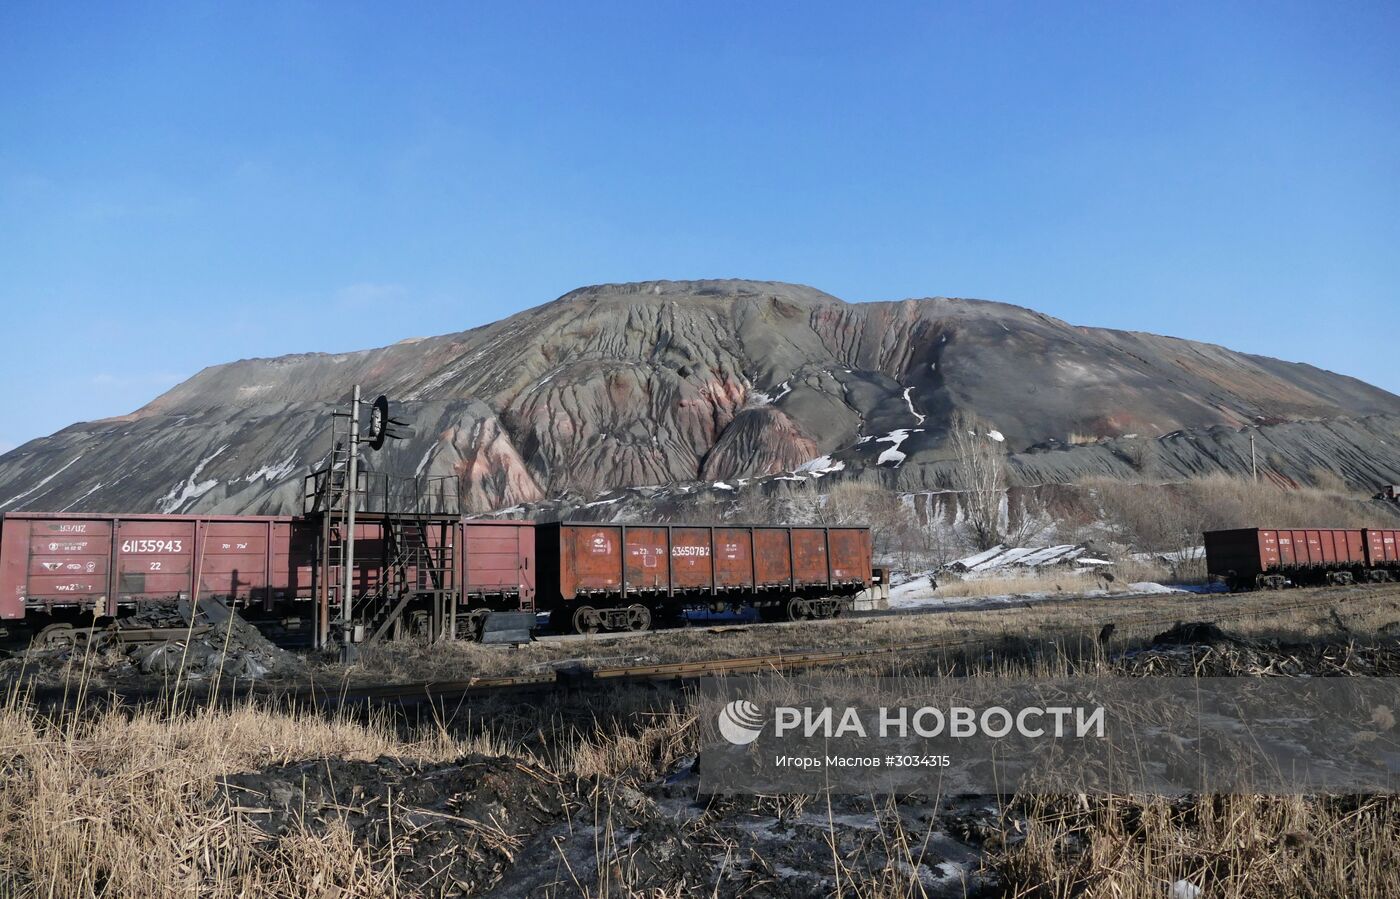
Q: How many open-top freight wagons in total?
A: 4